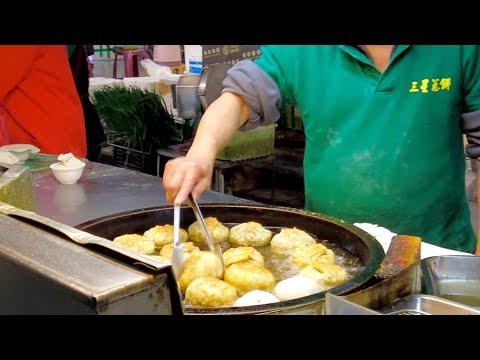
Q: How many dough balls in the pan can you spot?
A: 14